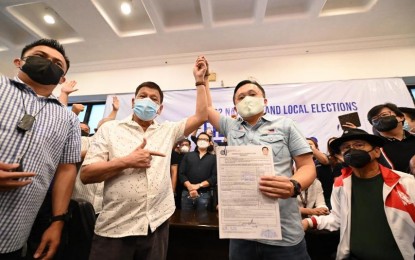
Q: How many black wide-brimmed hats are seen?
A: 1